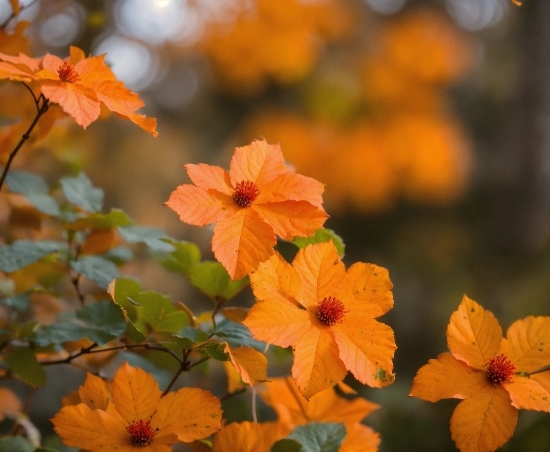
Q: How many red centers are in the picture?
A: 5